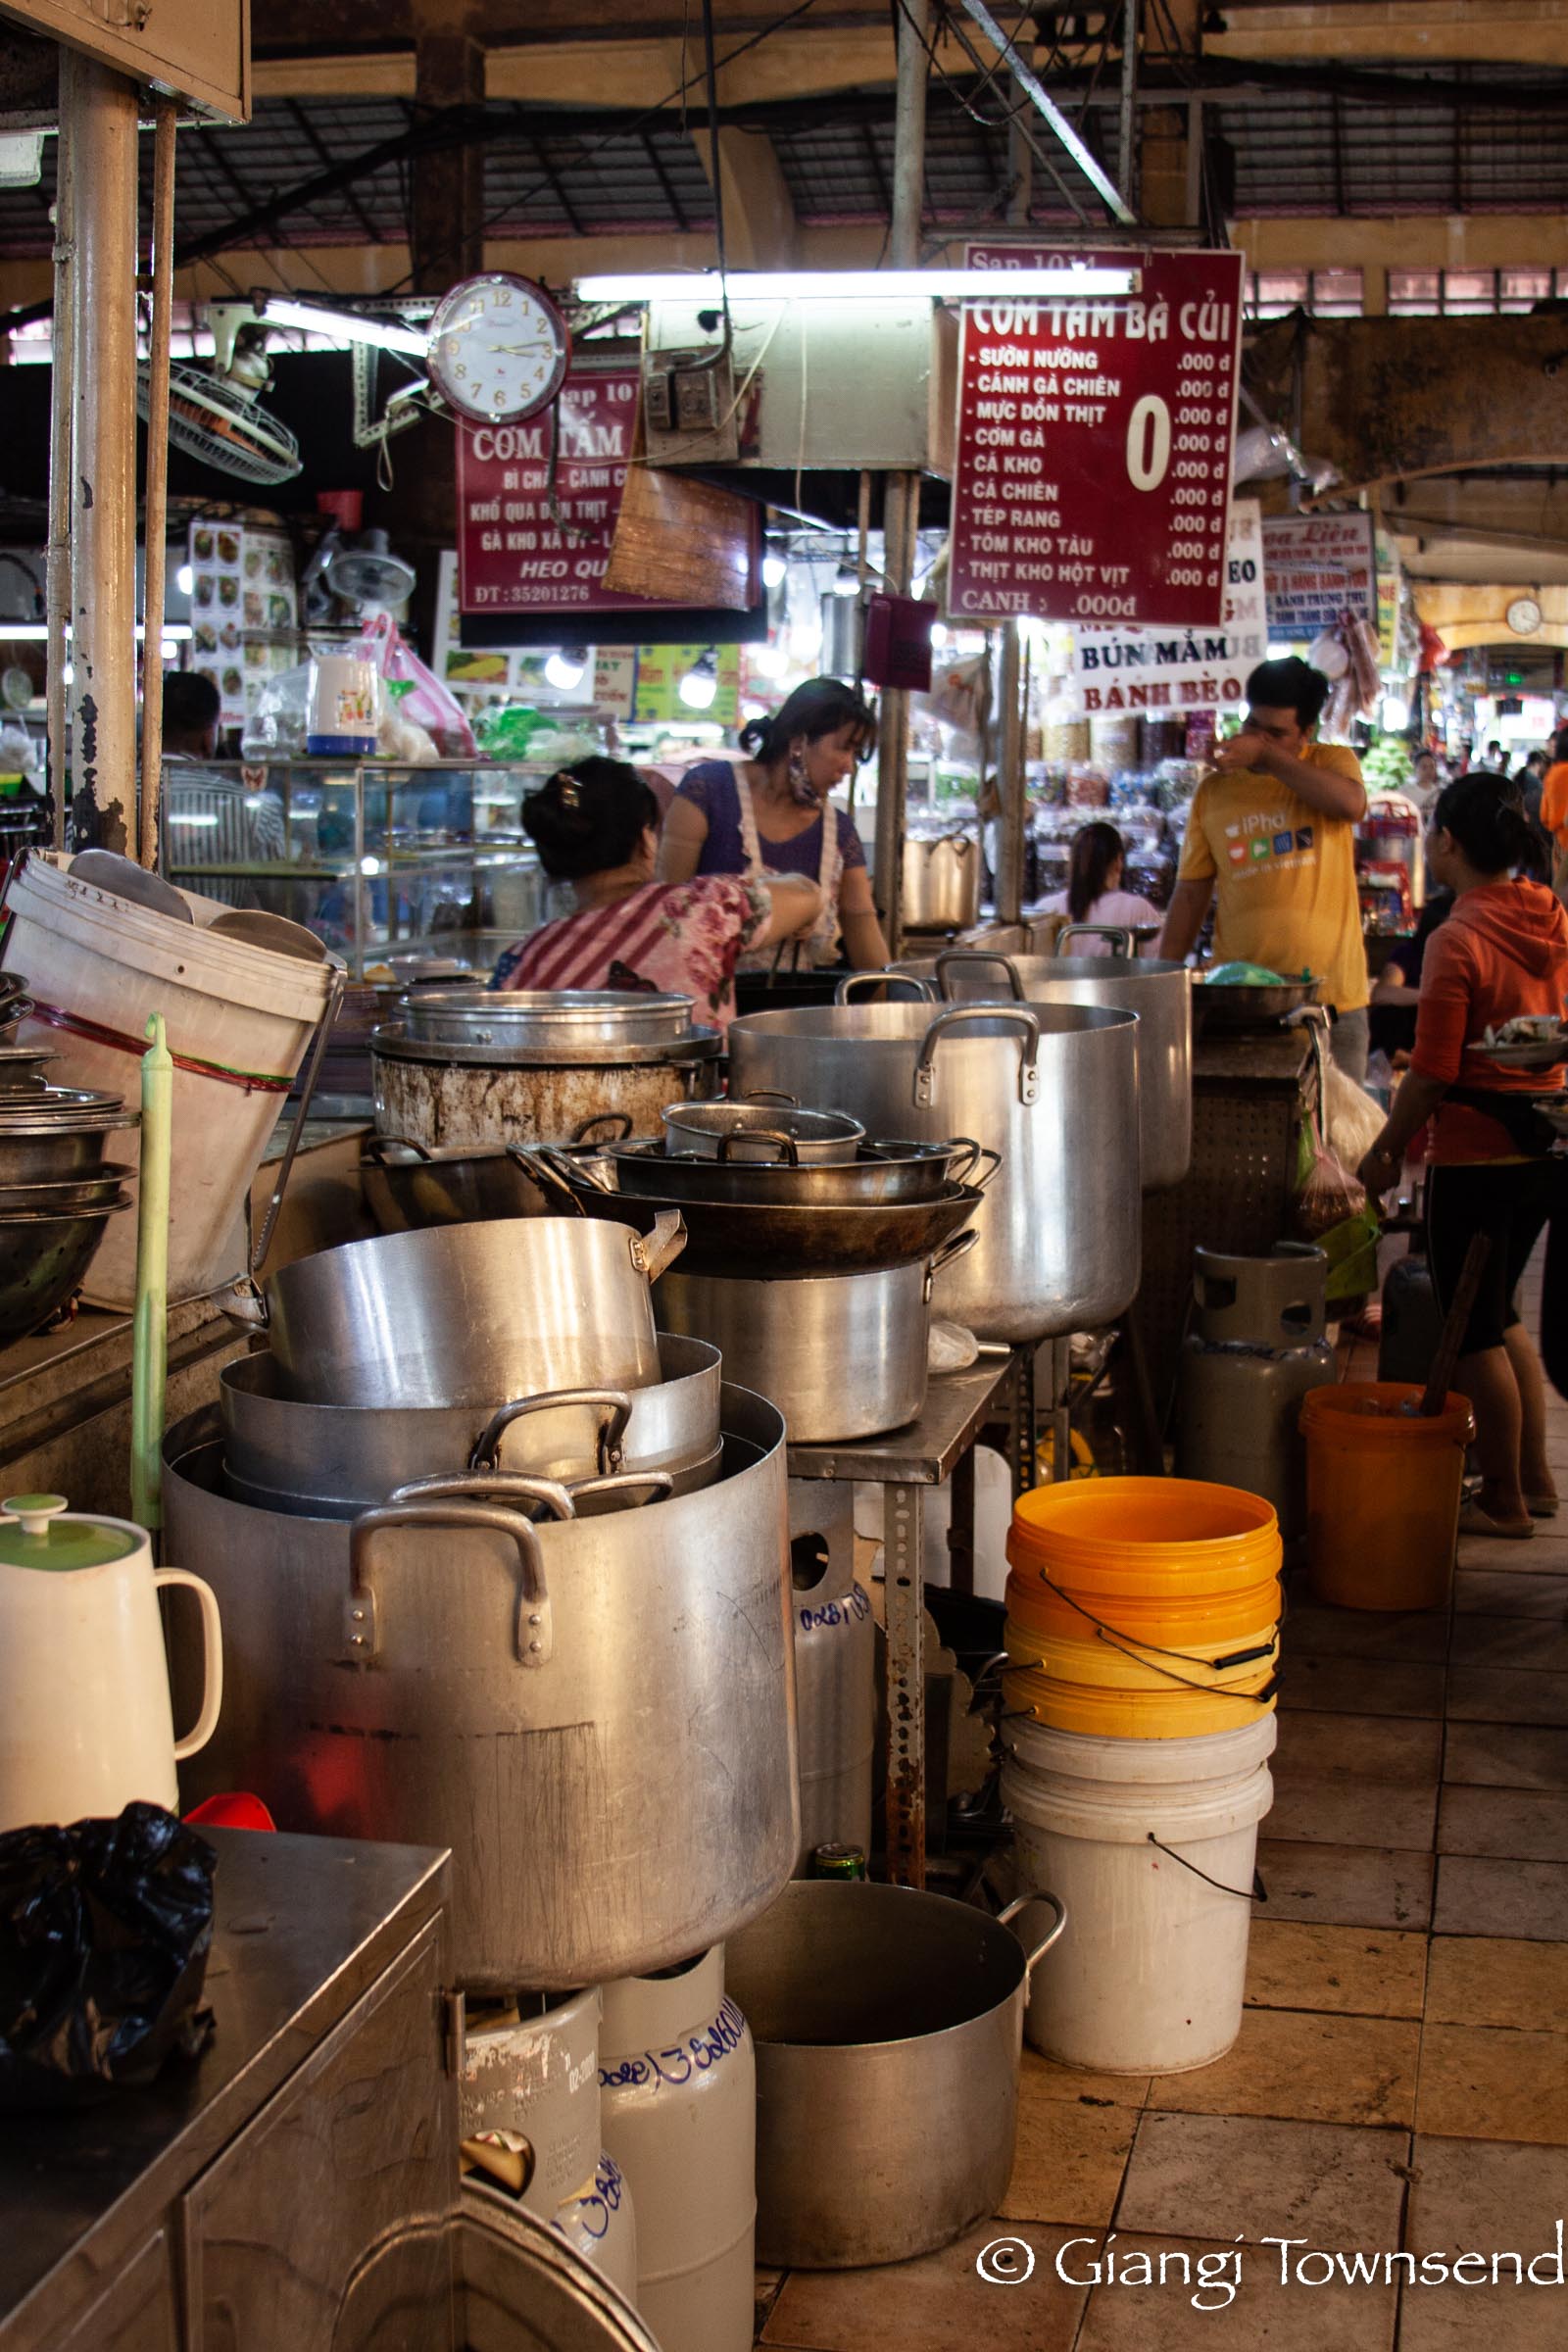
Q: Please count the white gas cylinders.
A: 4